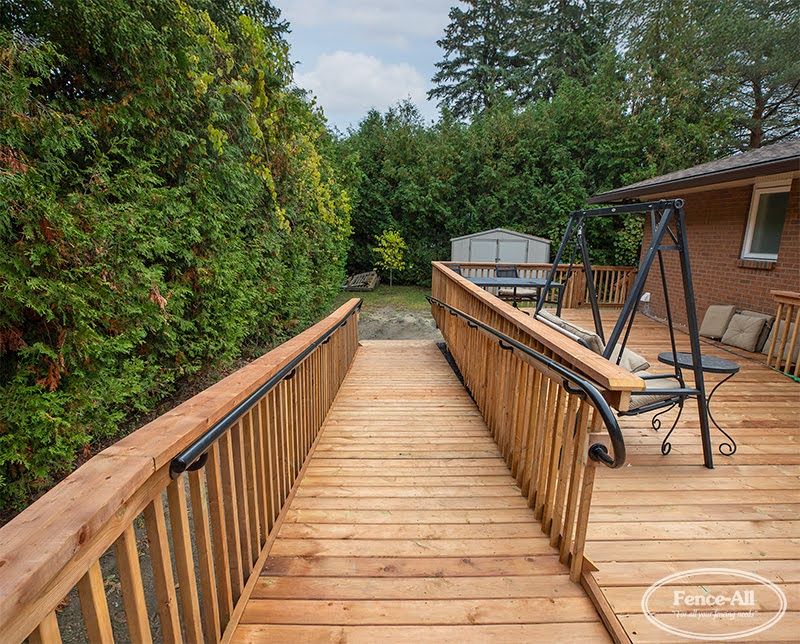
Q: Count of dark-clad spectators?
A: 0